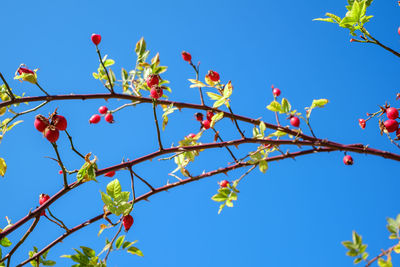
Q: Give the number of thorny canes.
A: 3